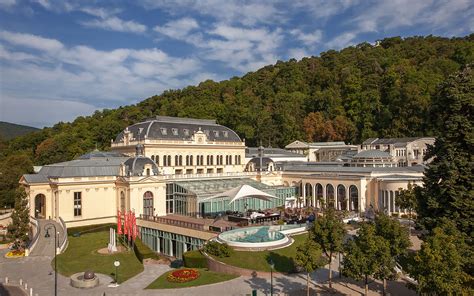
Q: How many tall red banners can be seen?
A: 4